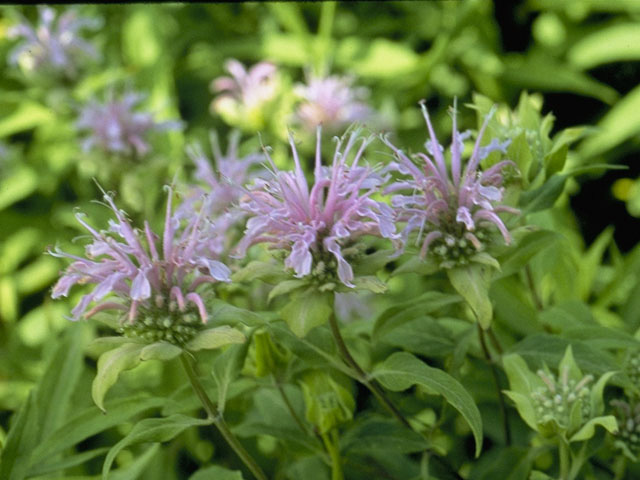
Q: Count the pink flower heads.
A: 8